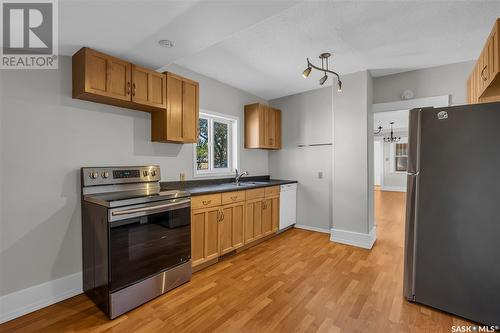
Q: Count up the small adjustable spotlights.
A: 3